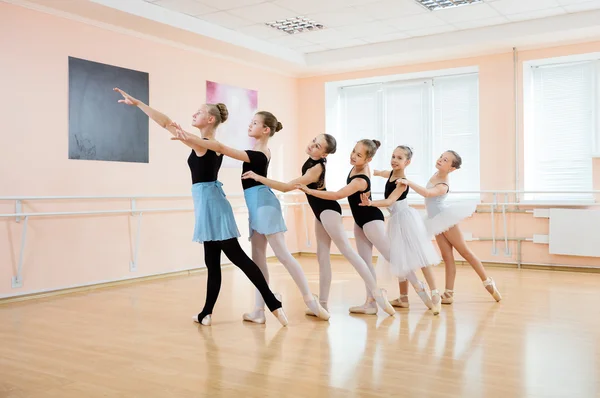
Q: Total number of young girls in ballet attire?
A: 6